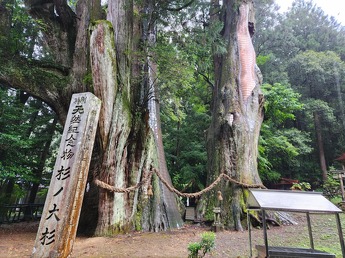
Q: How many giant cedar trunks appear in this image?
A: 2